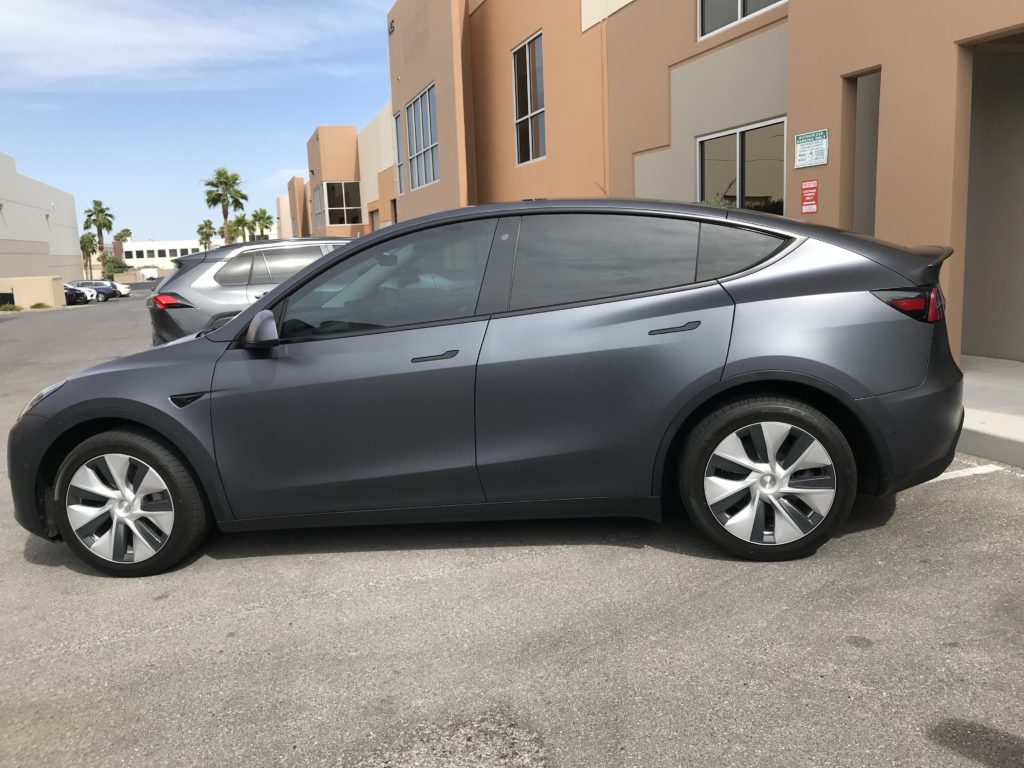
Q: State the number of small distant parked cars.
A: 4